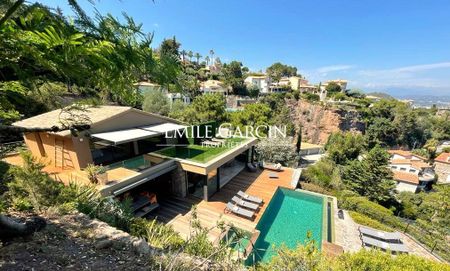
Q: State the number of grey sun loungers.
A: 5